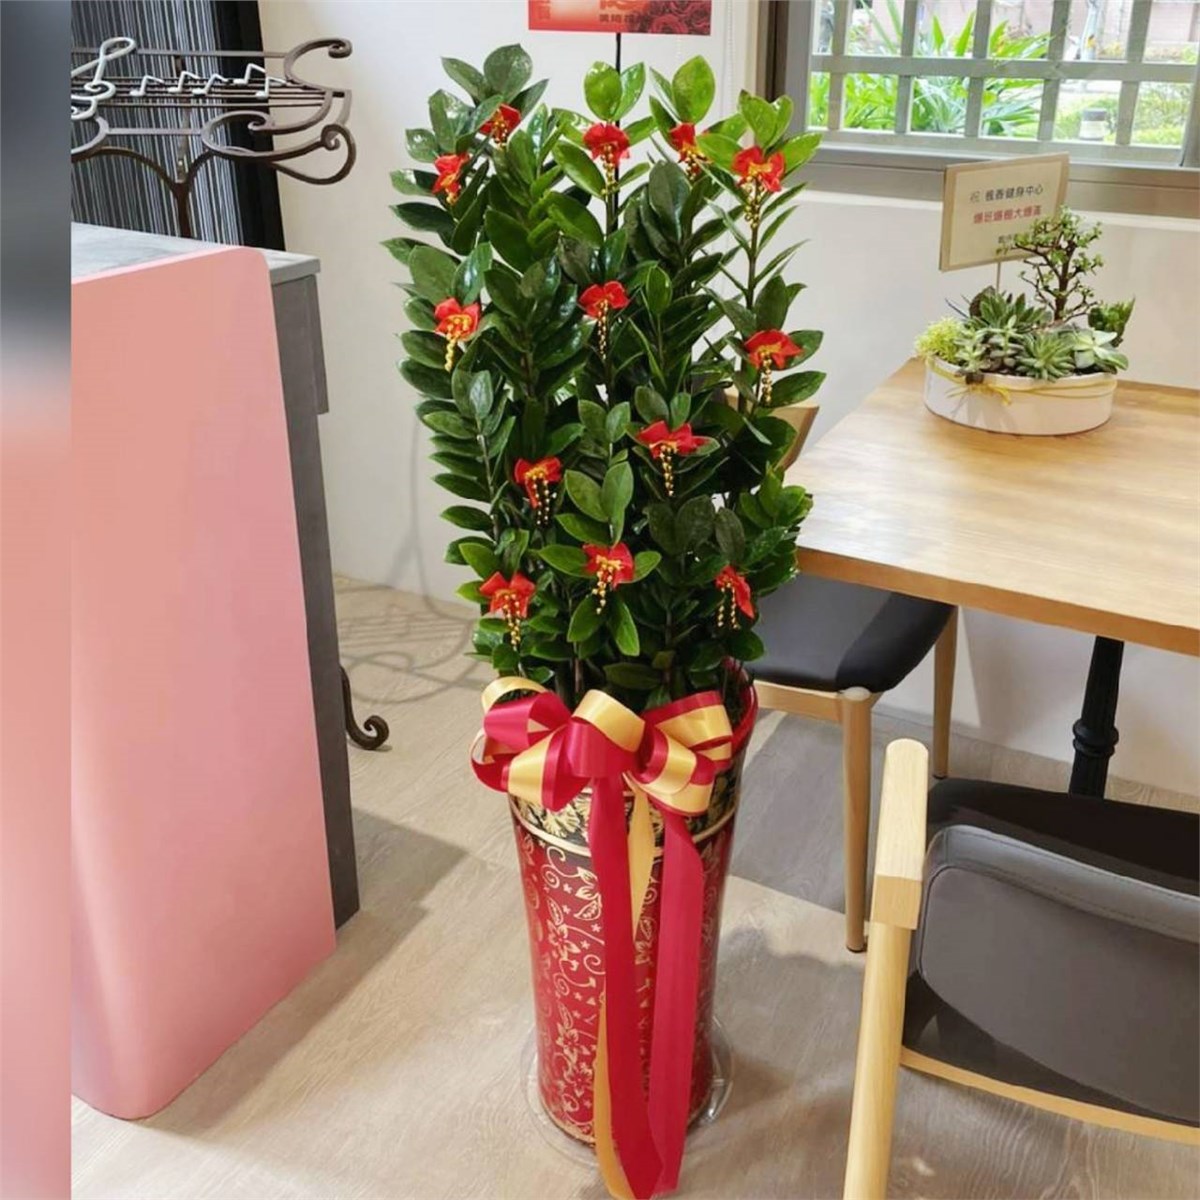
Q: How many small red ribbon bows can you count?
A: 13